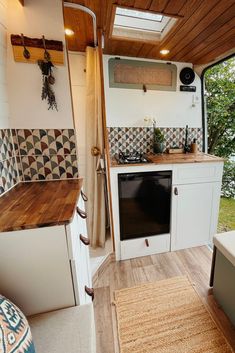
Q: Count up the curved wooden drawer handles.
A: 4